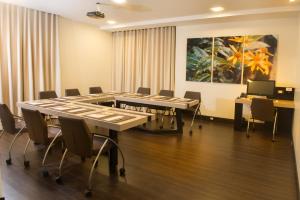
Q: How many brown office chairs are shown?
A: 10